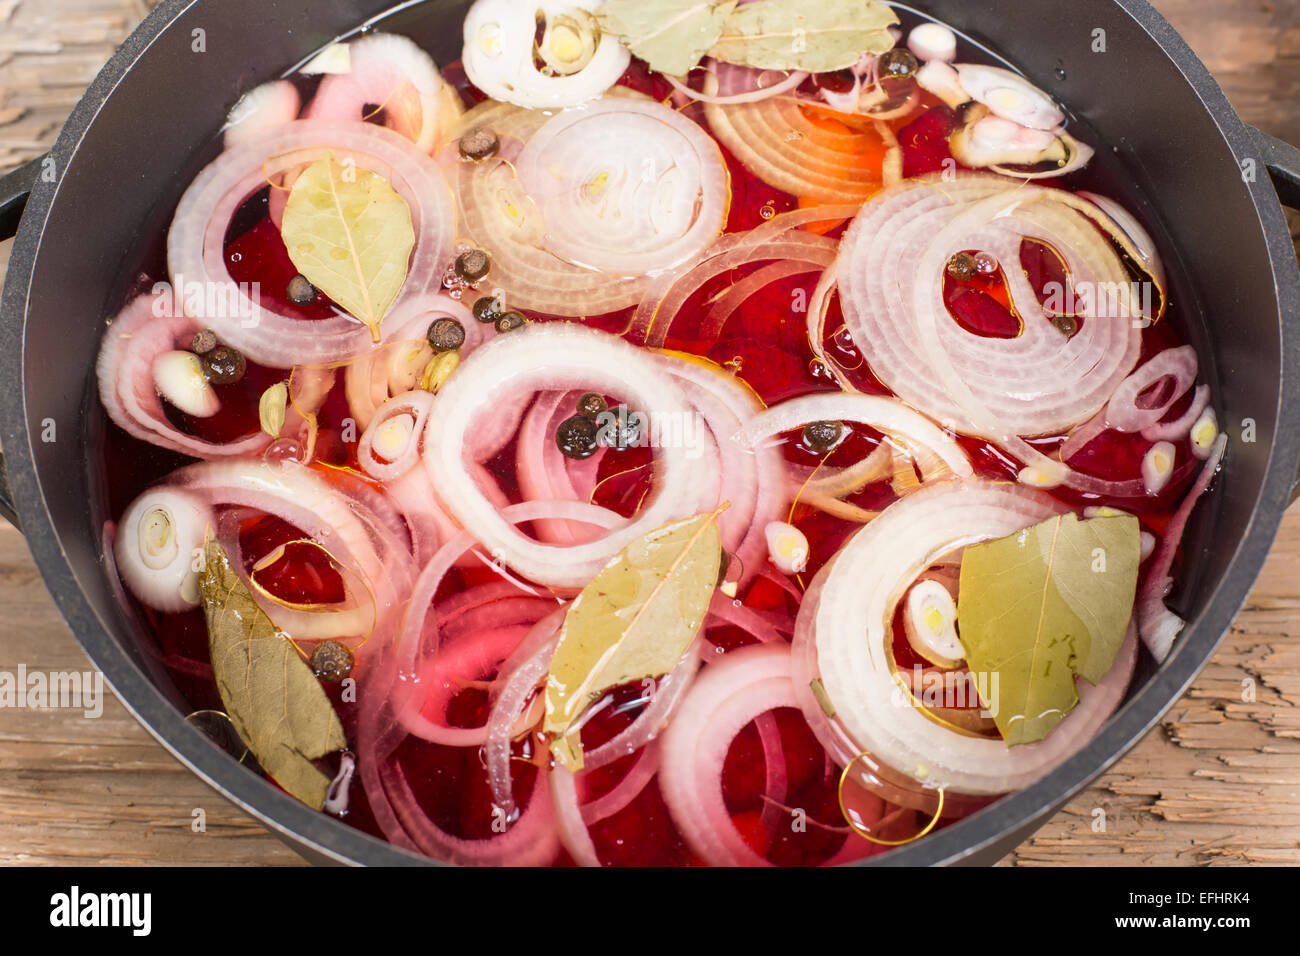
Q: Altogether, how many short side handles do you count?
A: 2